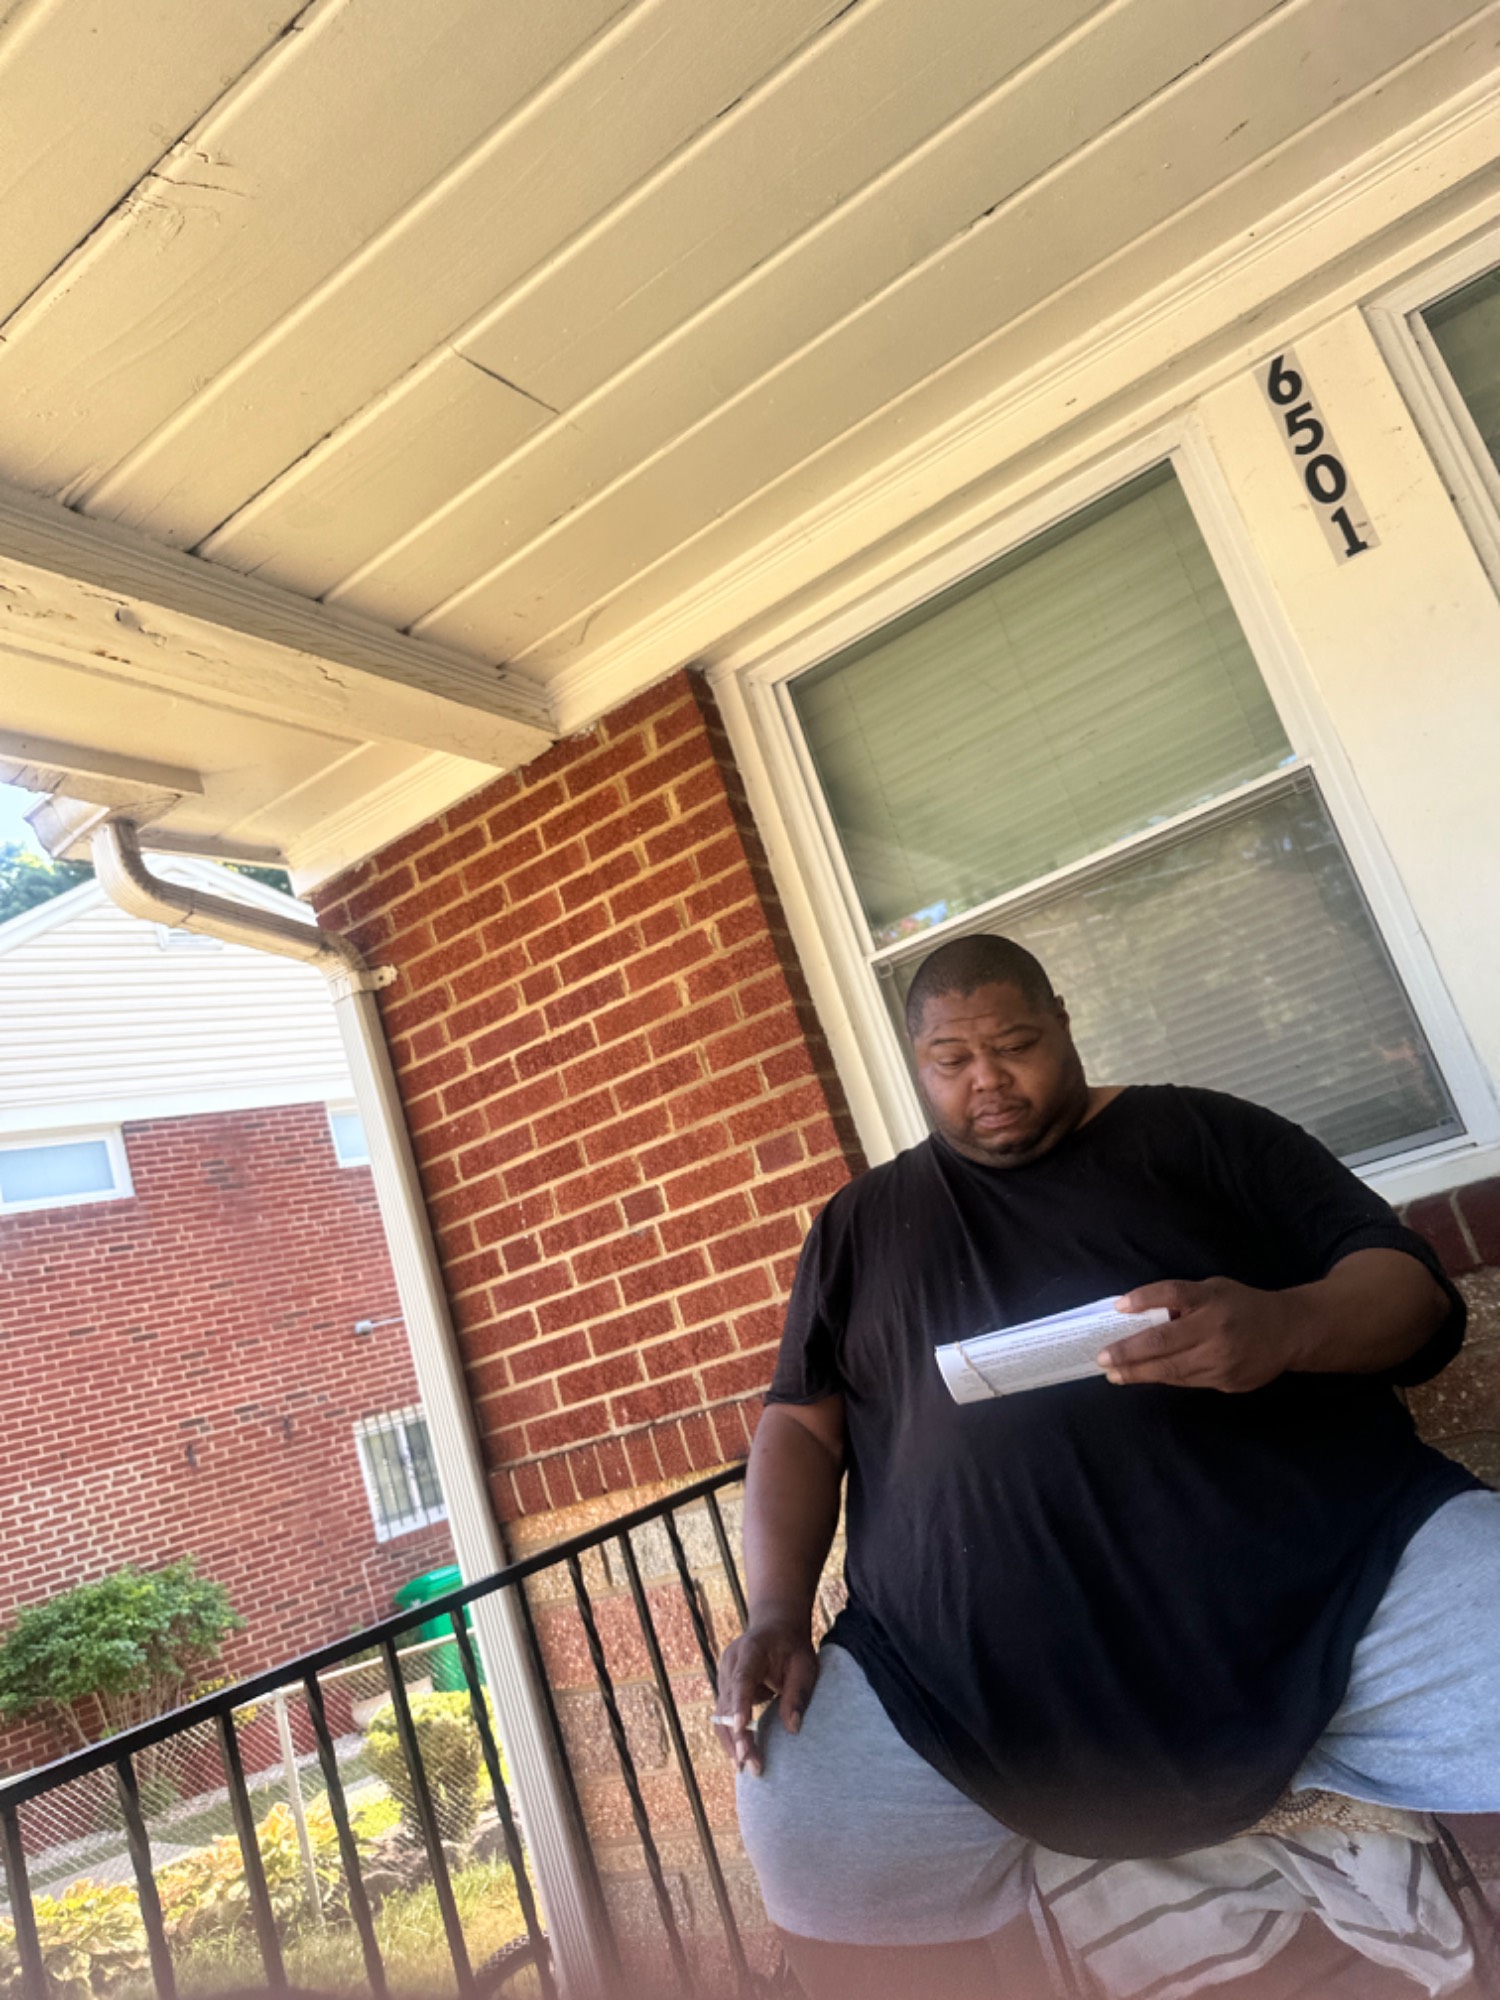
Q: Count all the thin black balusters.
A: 11